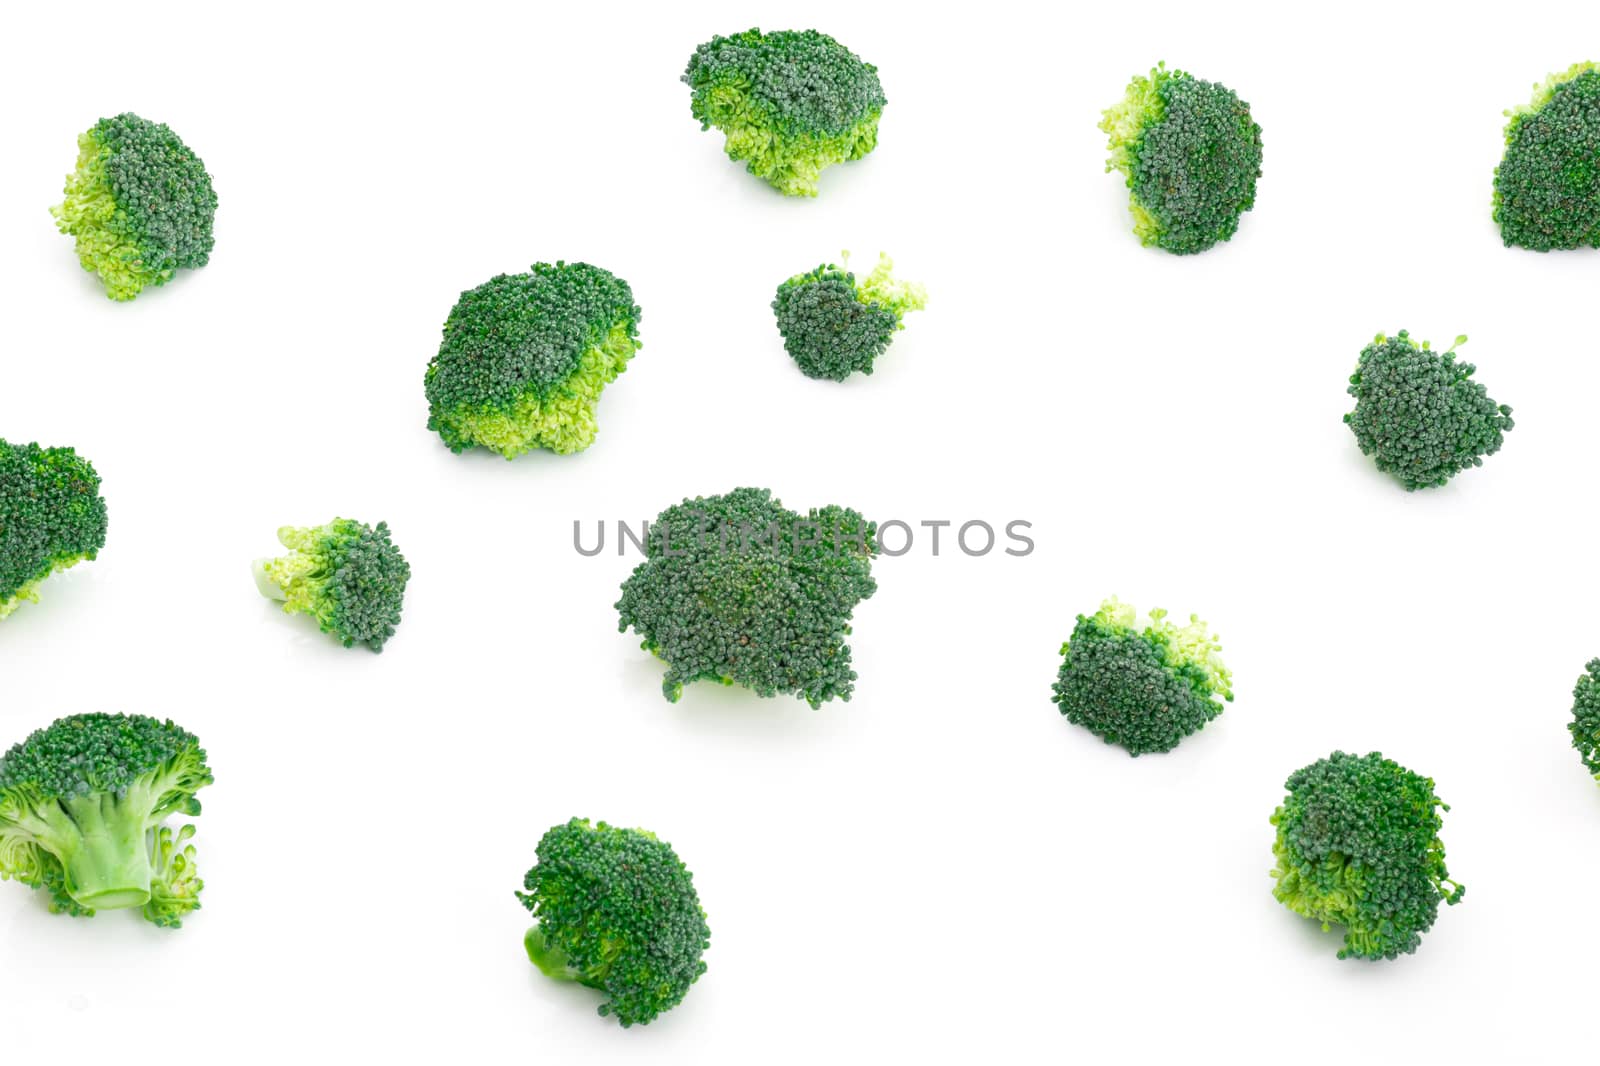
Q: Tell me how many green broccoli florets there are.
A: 15